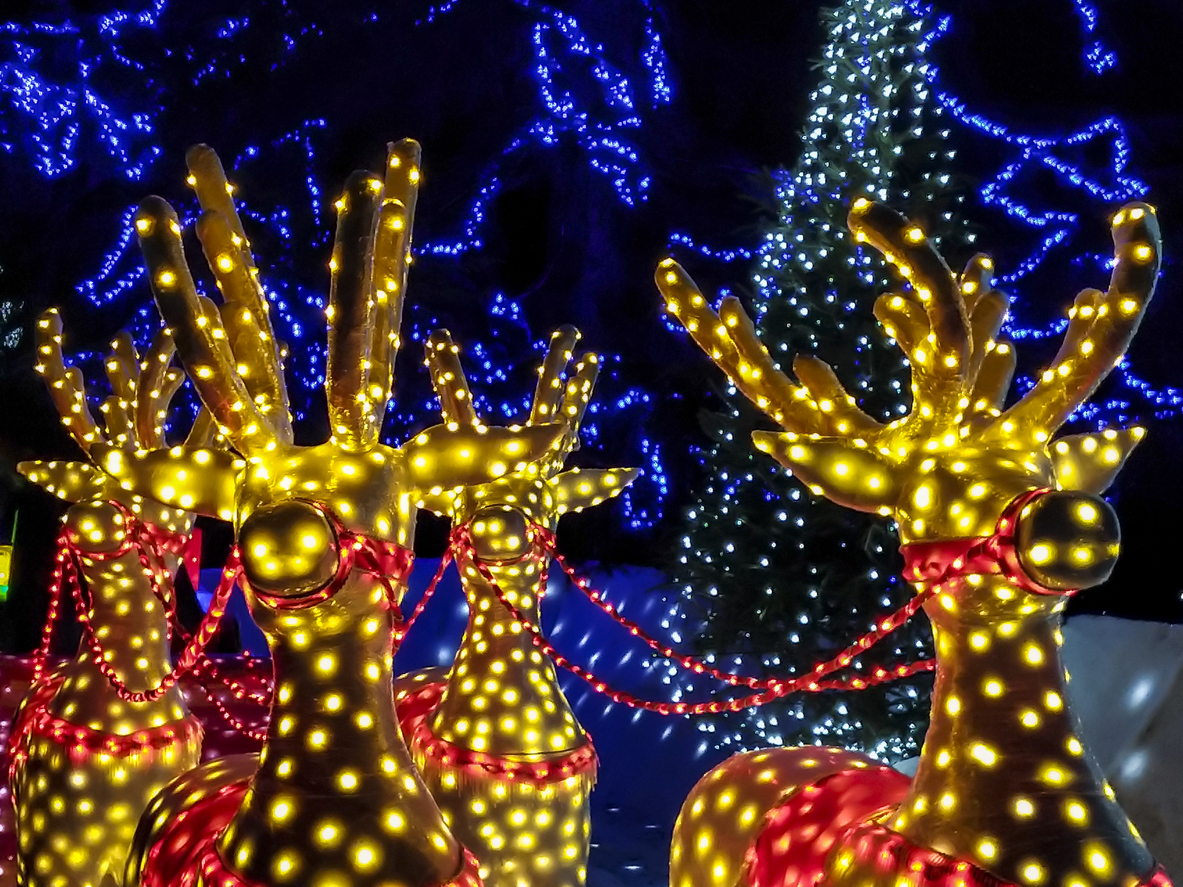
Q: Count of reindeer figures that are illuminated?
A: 4